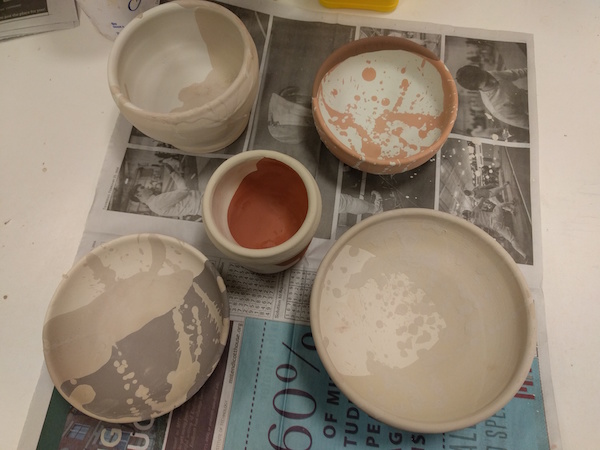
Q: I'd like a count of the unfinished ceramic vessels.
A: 5